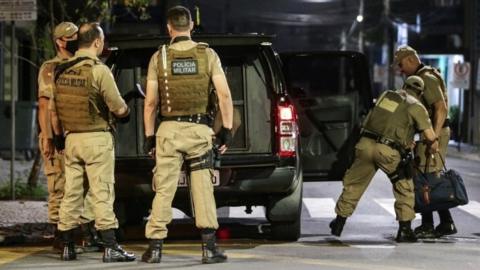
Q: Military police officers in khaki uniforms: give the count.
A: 5